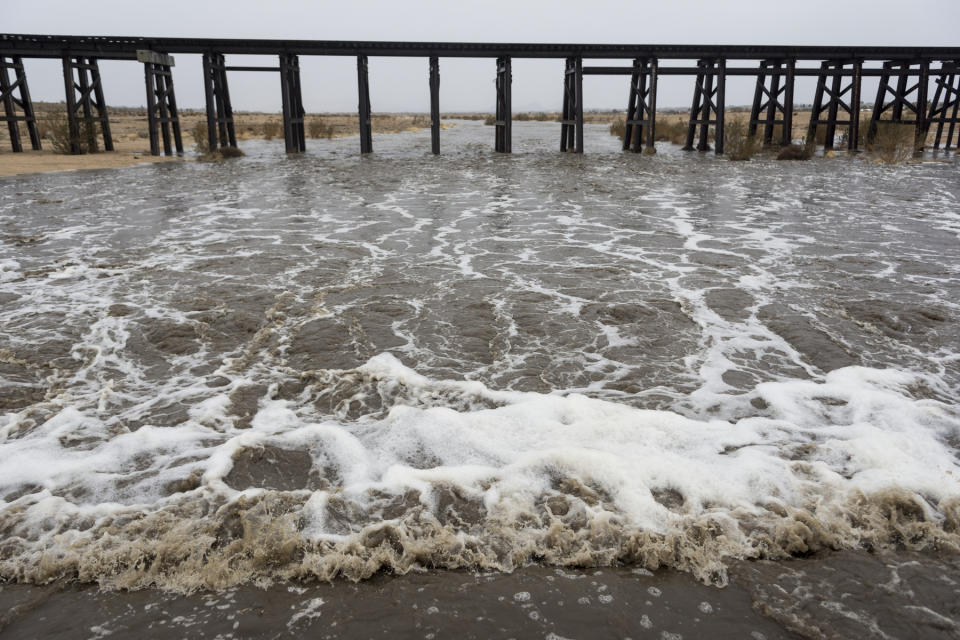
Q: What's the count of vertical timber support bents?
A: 15